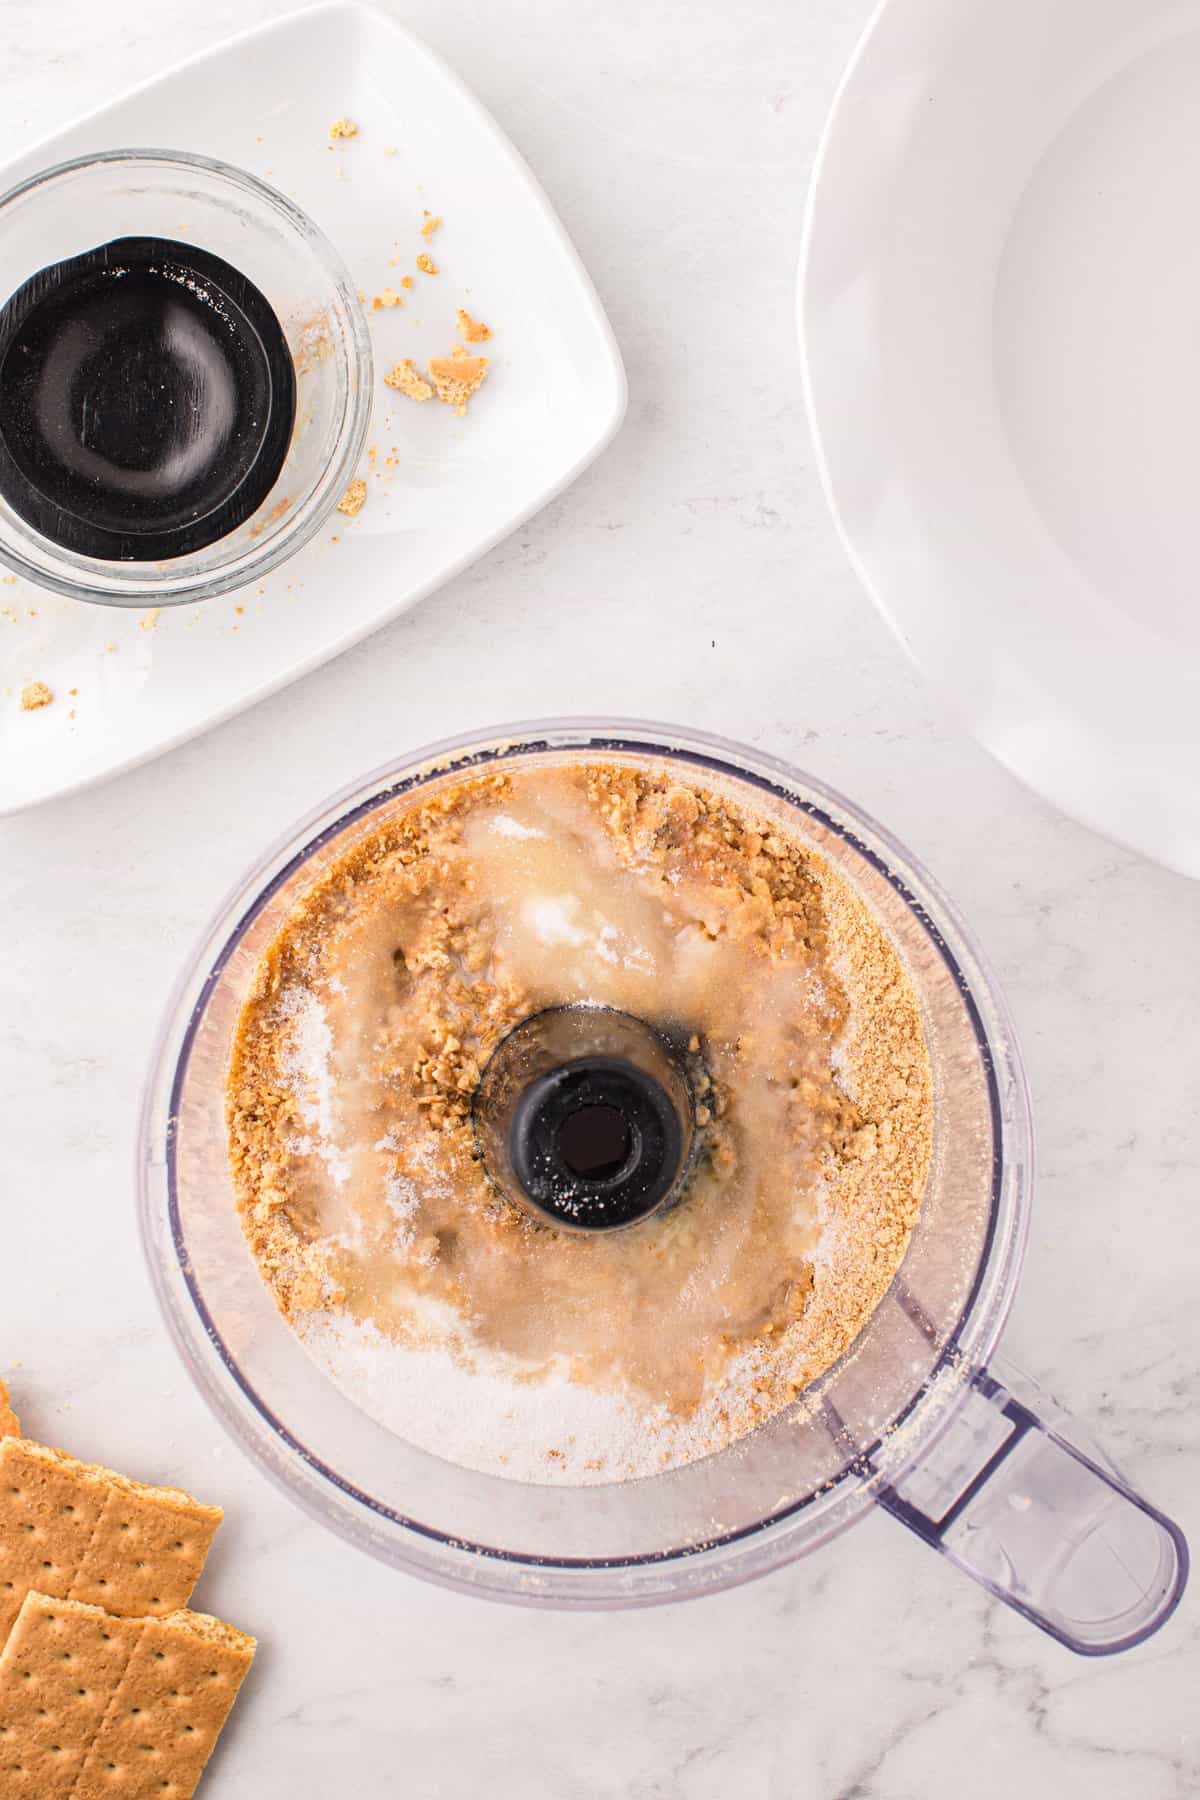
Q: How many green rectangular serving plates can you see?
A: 0